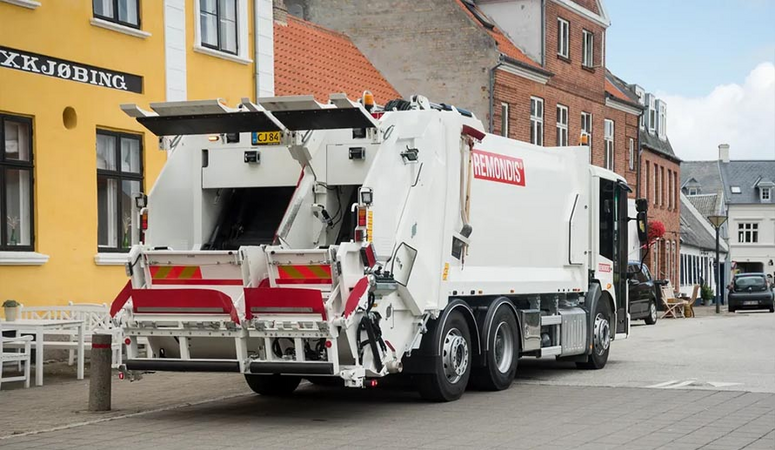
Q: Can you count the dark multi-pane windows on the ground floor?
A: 2